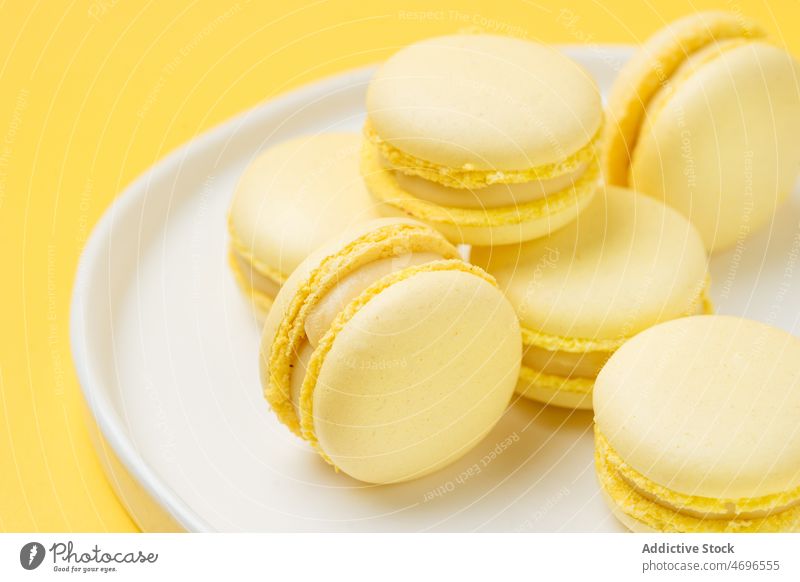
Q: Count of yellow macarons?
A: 6